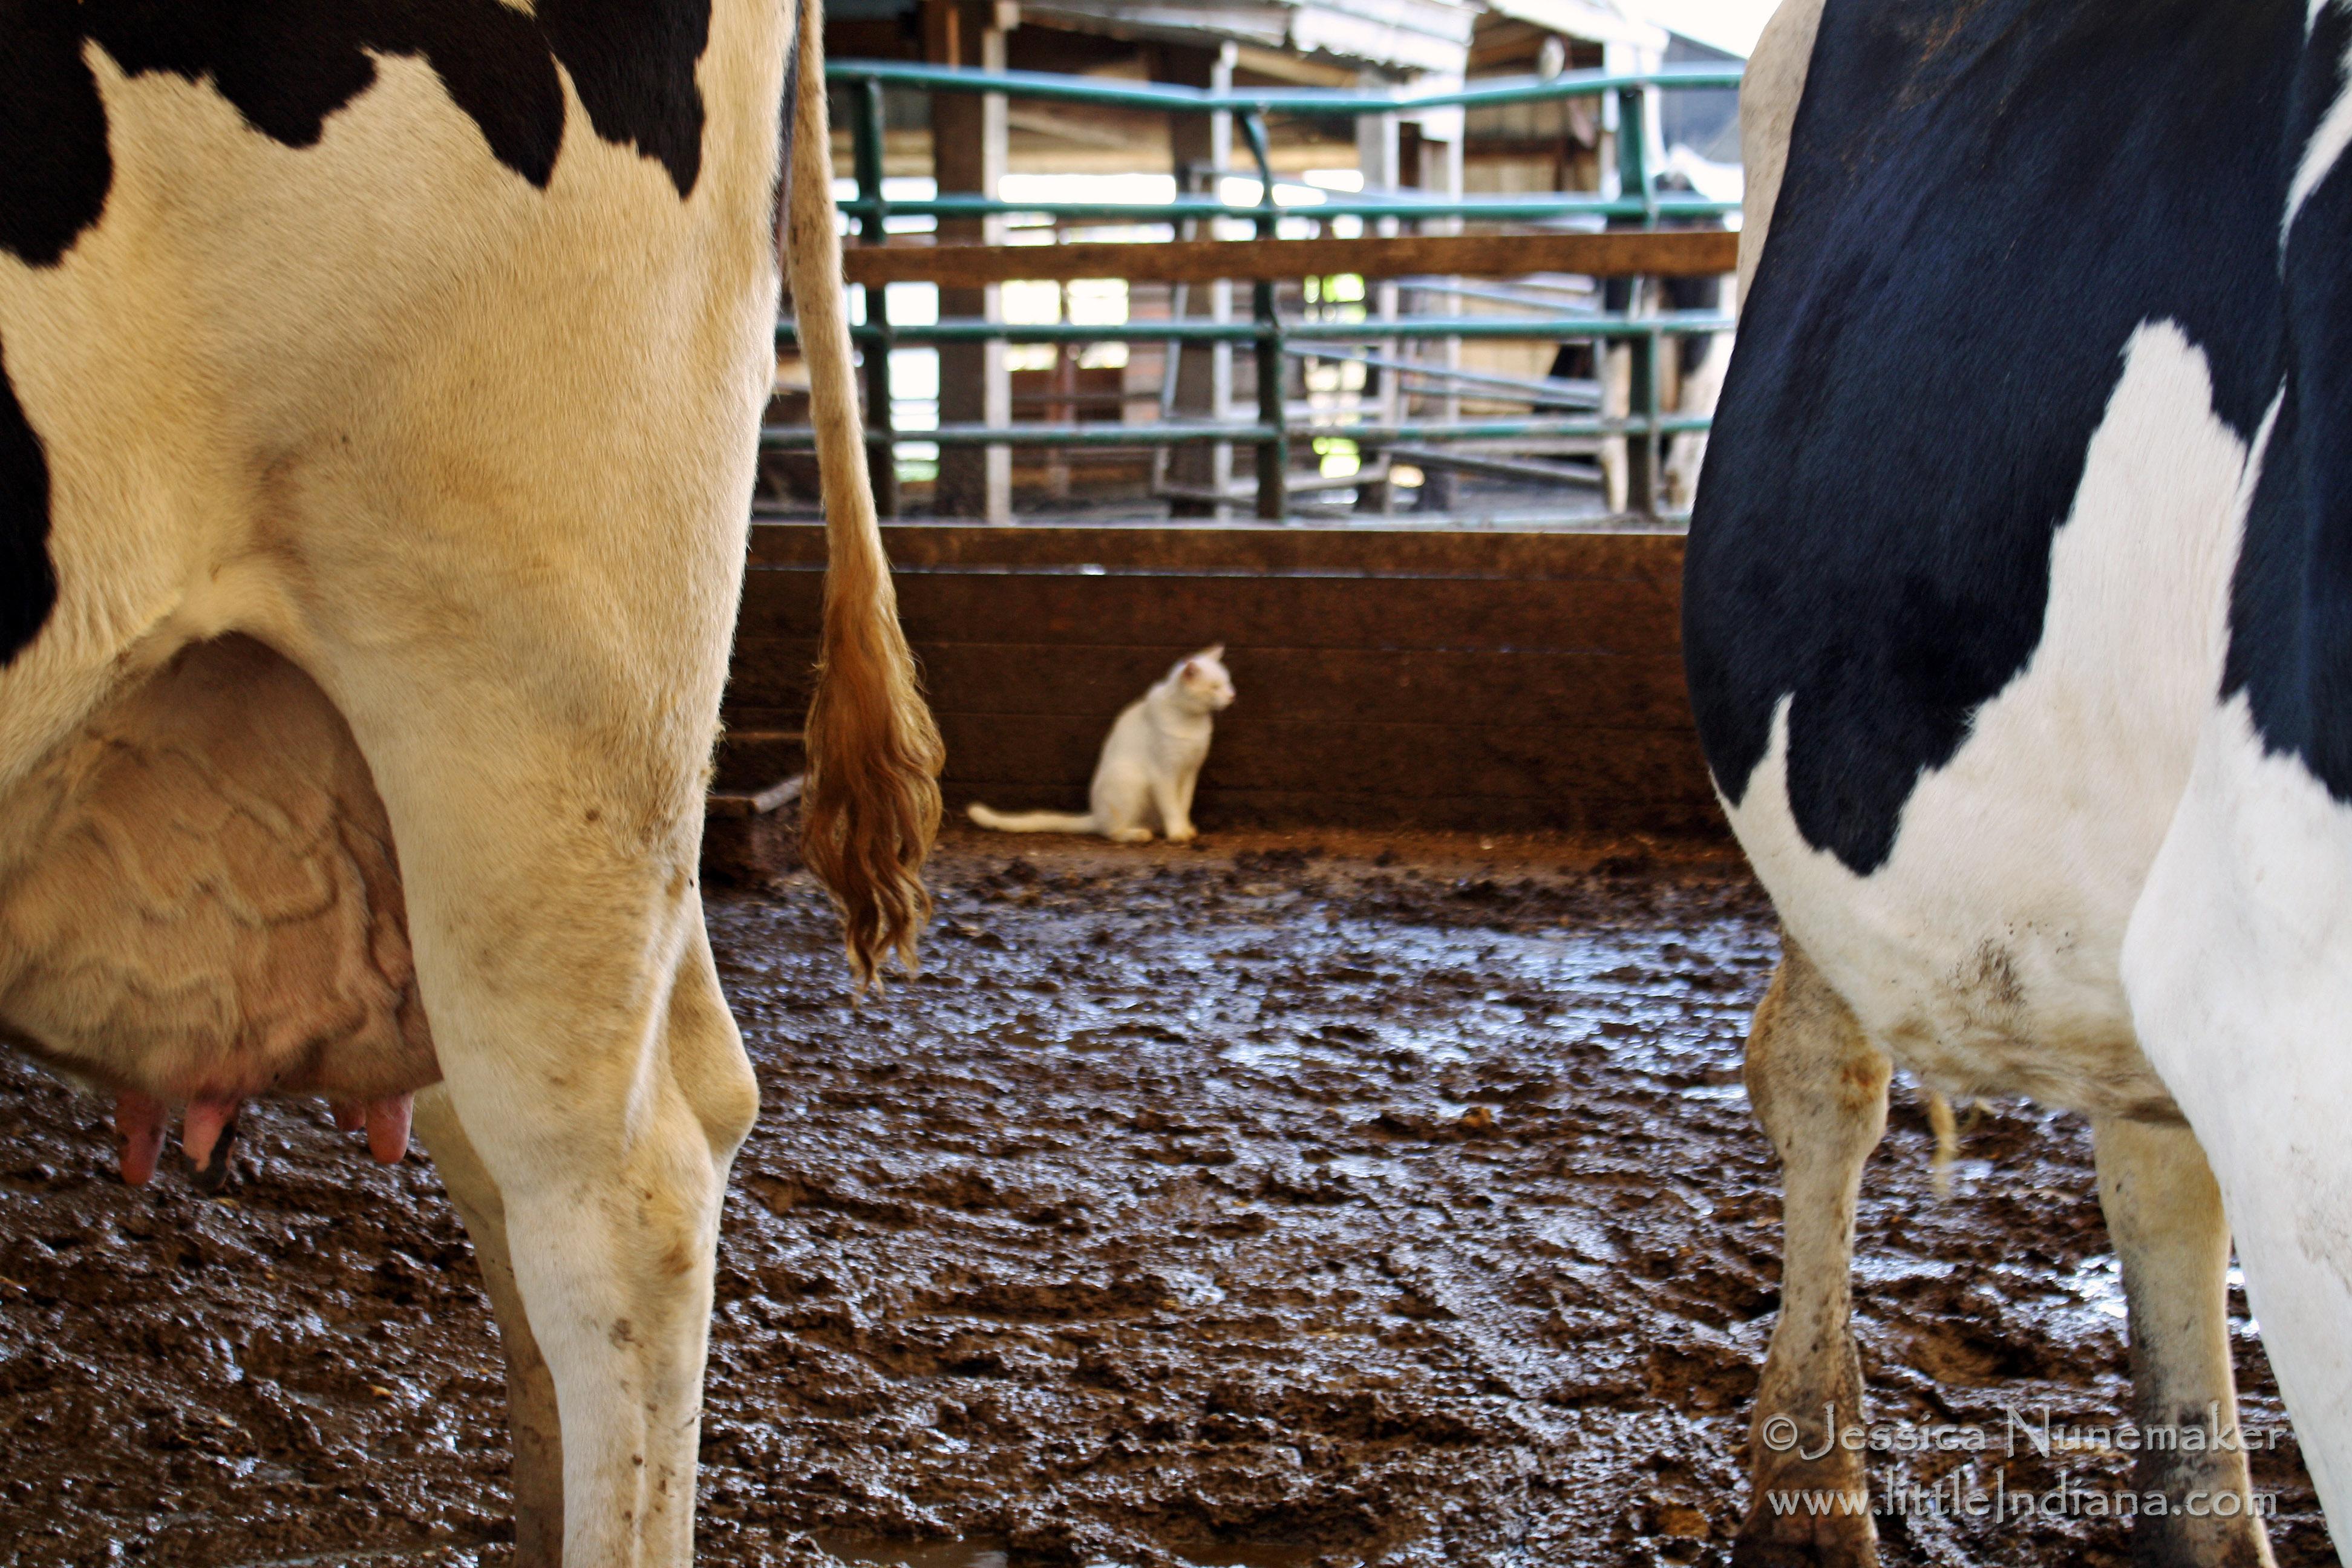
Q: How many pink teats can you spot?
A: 4